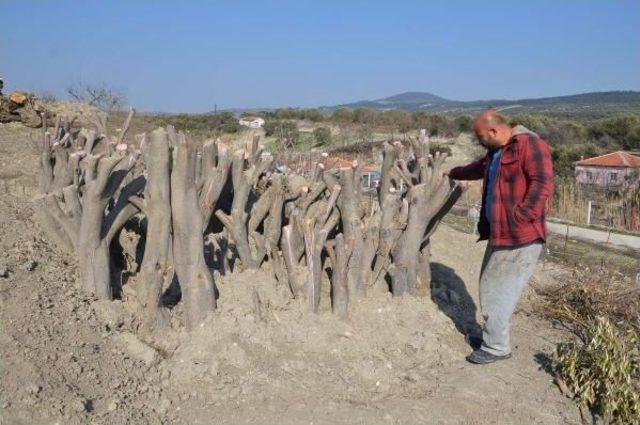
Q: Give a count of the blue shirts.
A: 1